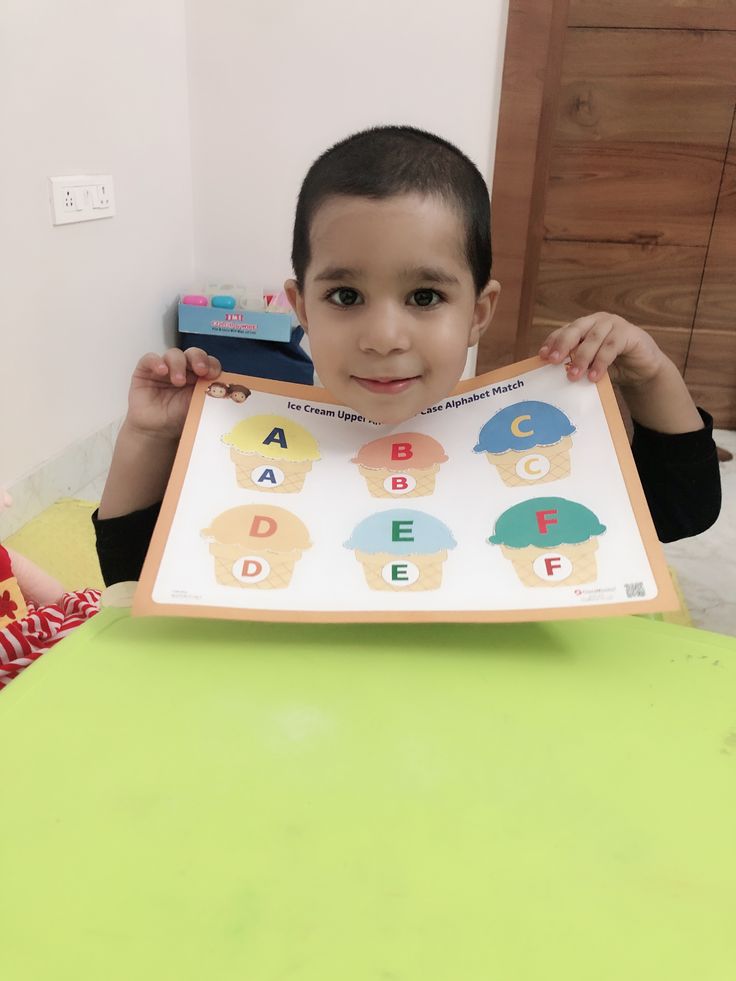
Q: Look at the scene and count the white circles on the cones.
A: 6